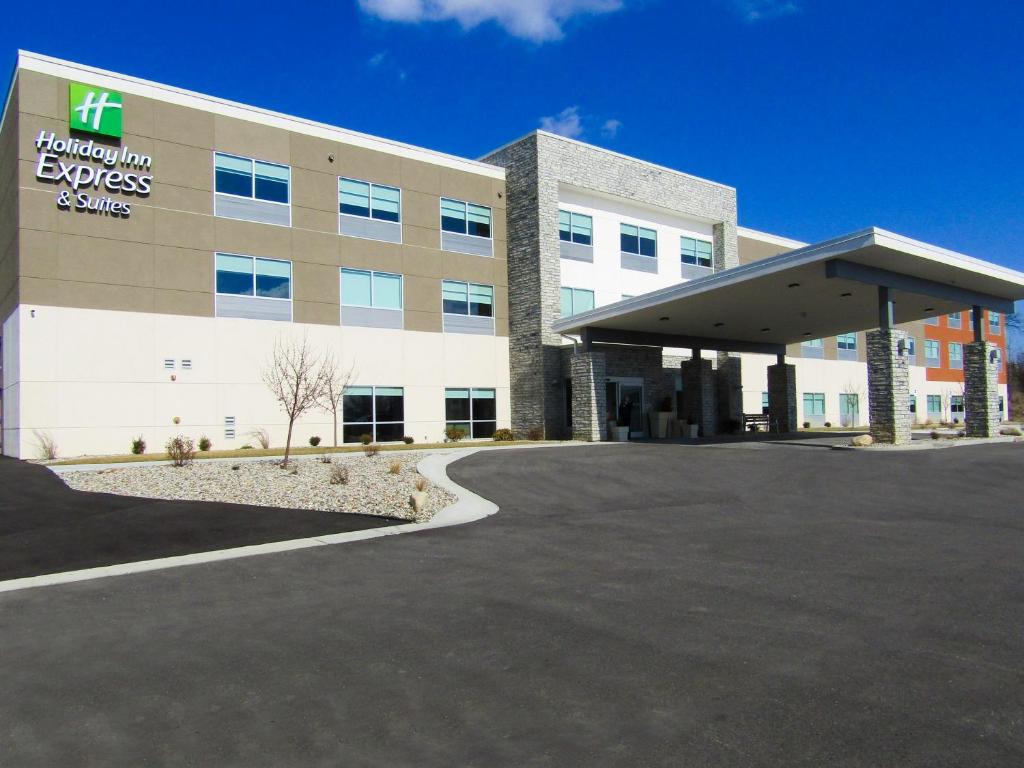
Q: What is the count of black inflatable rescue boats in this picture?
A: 0